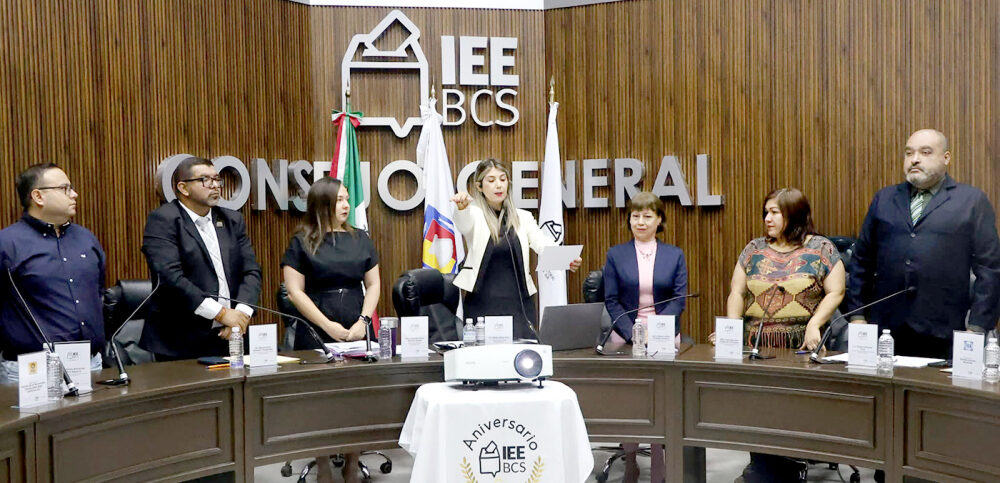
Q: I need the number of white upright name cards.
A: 9